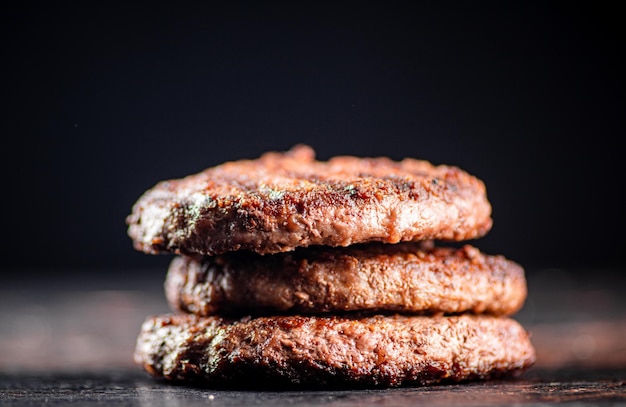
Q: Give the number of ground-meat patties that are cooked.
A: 3